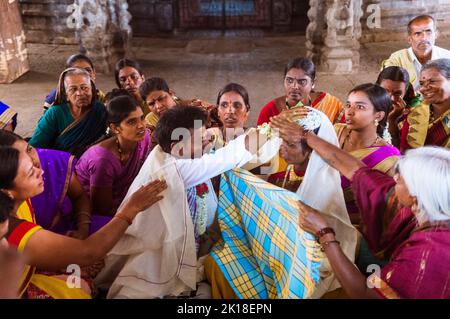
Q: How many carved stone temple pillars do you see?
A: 2